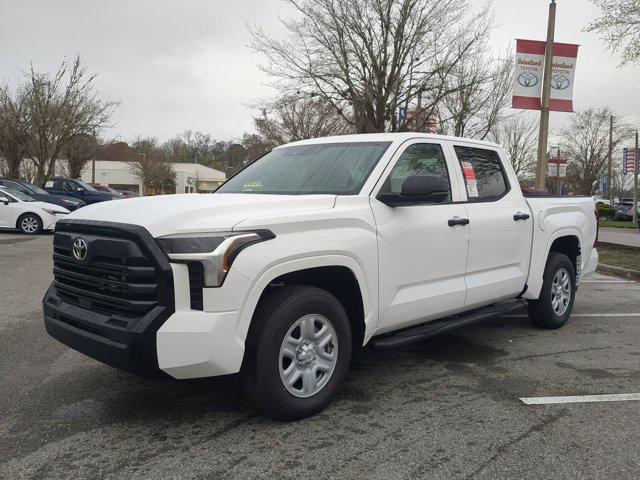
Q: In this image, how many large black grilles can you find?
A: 1